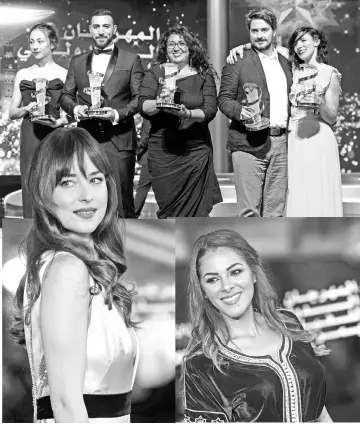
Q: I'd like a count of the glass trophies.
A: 5